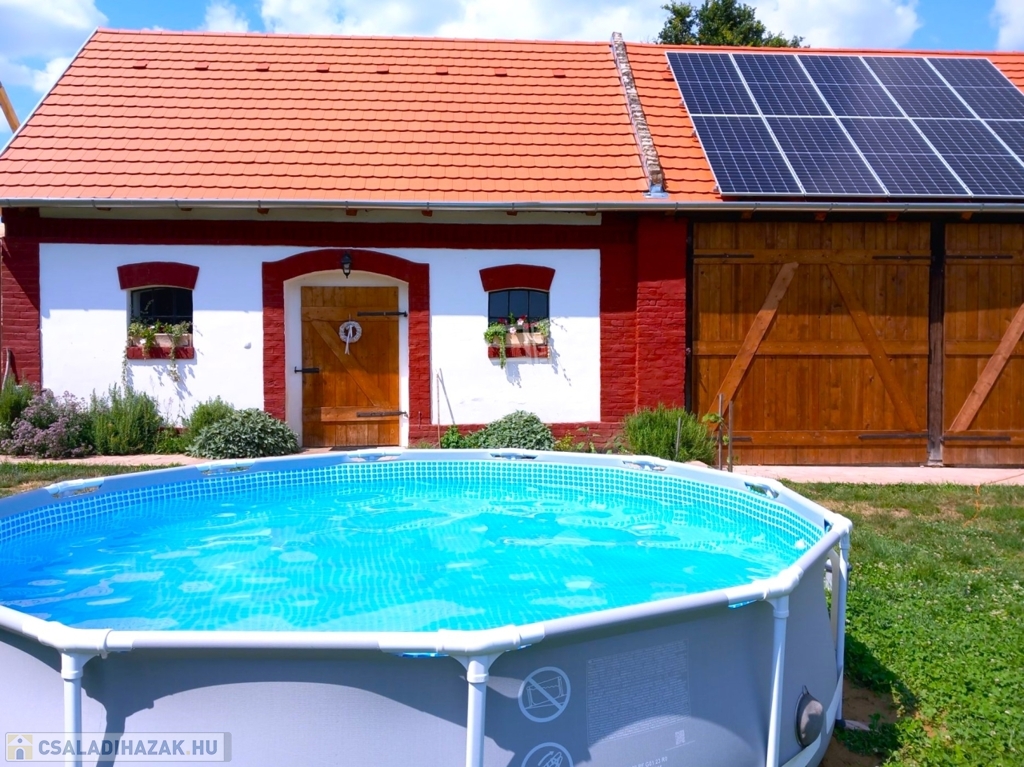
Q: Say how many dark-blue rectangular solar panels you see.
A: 10